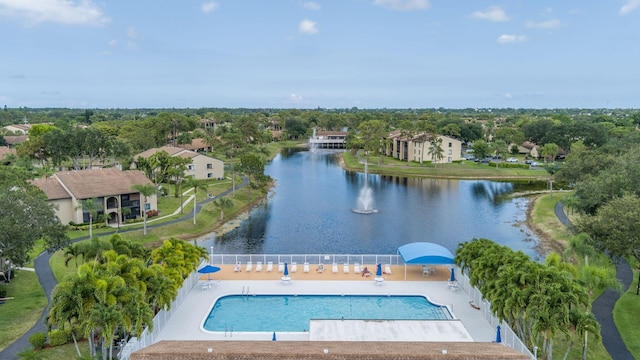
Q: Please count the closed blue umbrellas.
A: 5